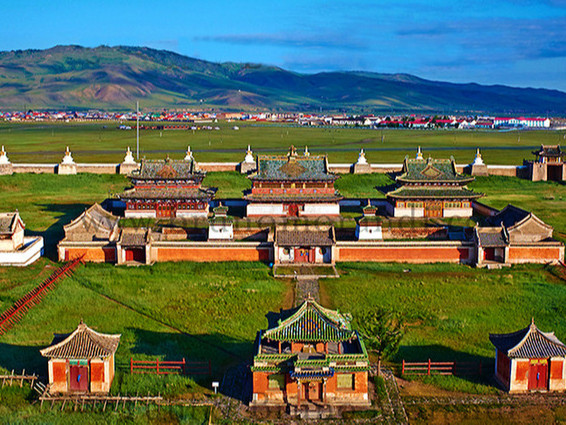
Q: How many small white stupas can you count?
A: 9